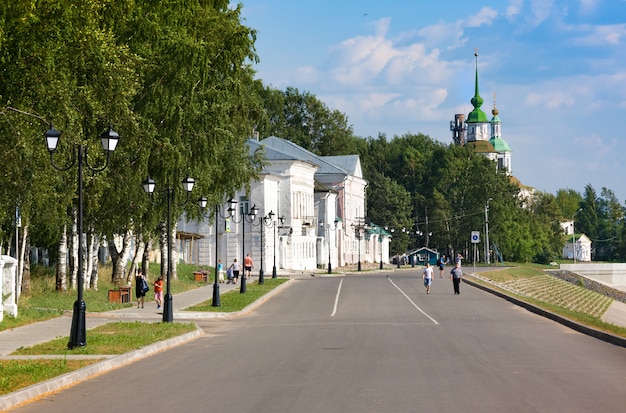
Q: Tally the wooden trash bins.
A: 2